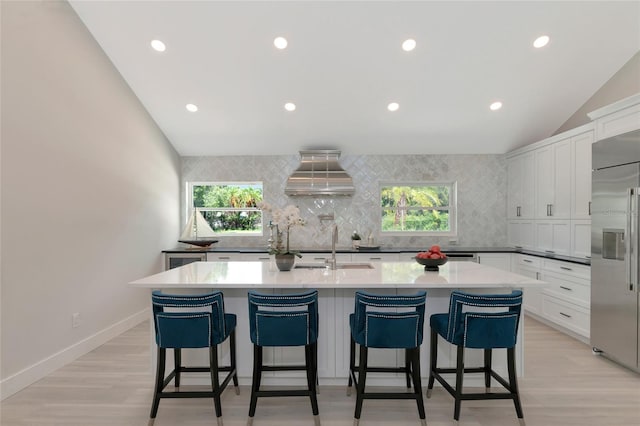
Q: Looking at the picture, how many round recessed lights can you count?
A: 8